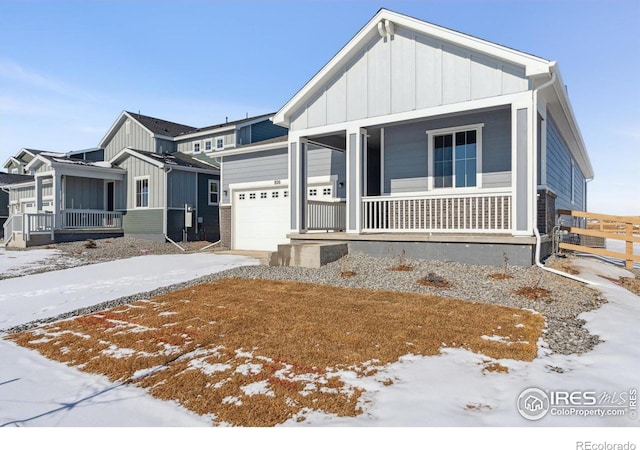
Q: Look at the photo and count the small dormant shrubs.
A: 5